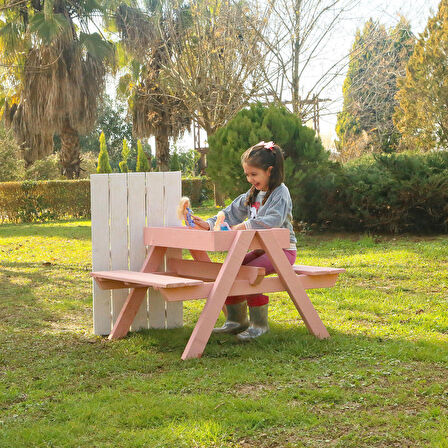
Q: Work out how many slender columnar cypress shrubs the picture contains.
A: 3